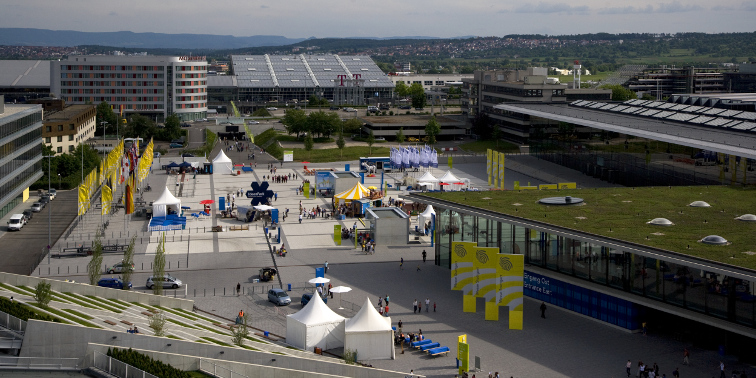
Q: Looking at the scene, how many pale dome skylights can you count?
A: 4